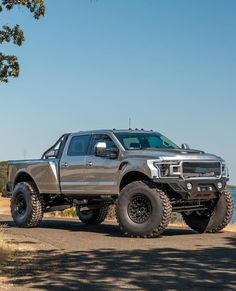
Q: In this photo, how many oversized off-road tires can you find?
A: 4